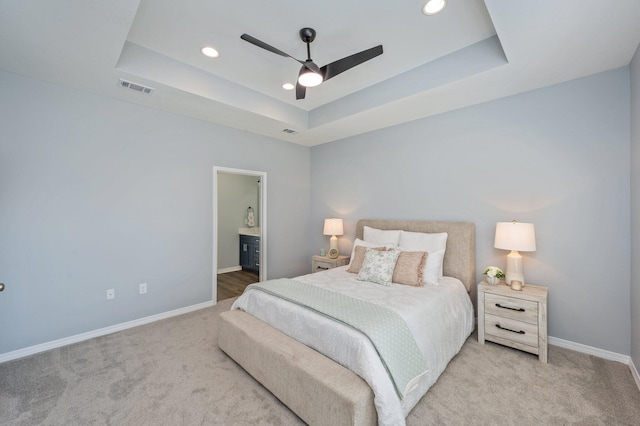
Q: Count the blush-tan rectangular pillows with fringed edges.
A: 2